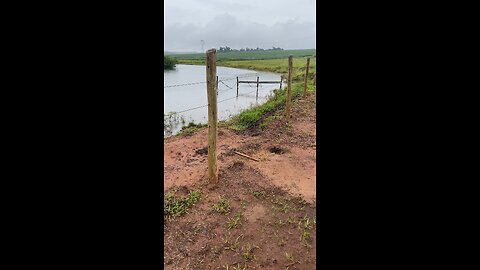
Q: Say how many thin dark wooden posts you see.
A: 4